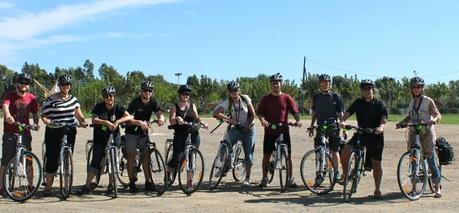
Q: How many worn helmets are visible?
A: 10